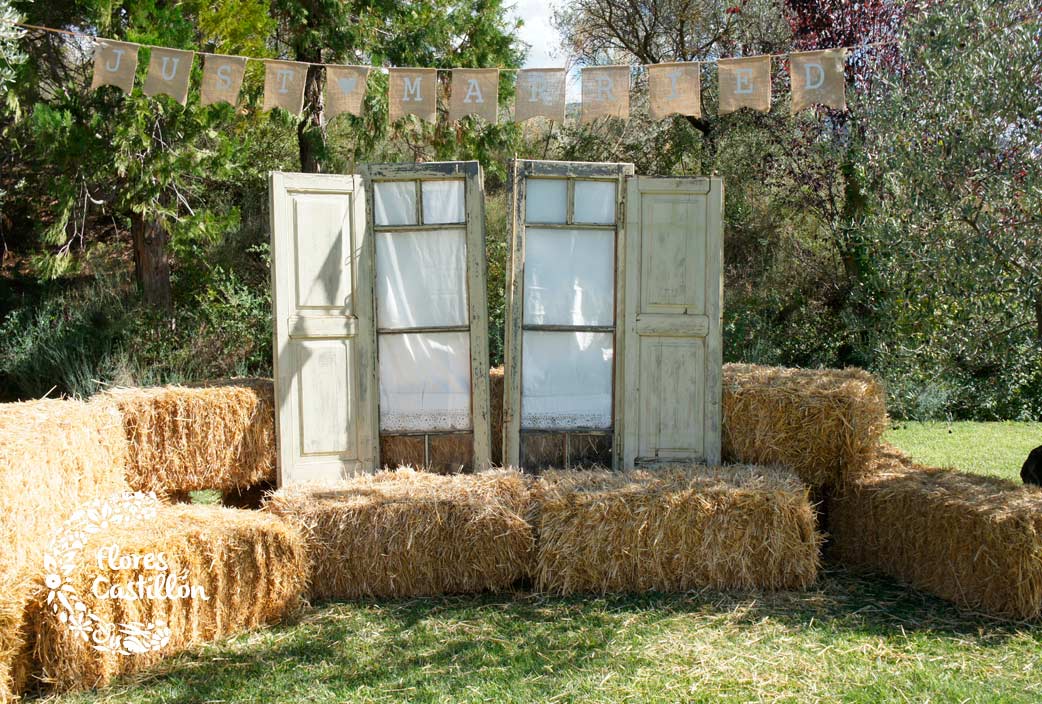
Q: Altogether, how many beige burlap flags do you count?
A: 12